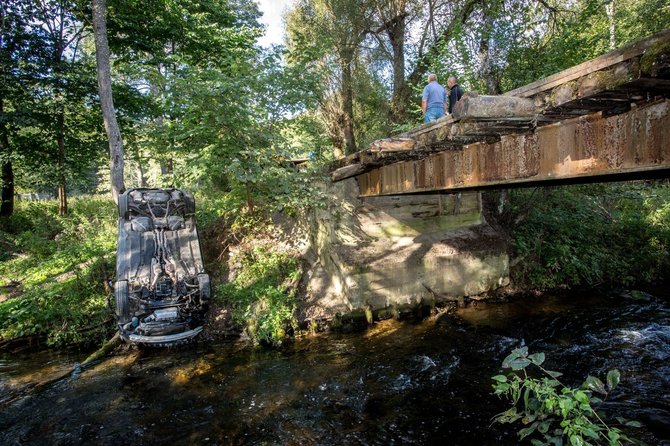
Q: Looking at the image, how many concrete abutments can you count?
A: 1